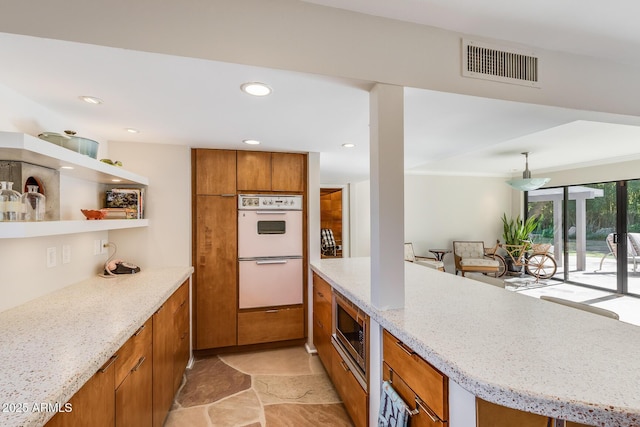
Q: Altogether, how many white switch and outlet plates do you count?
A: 4